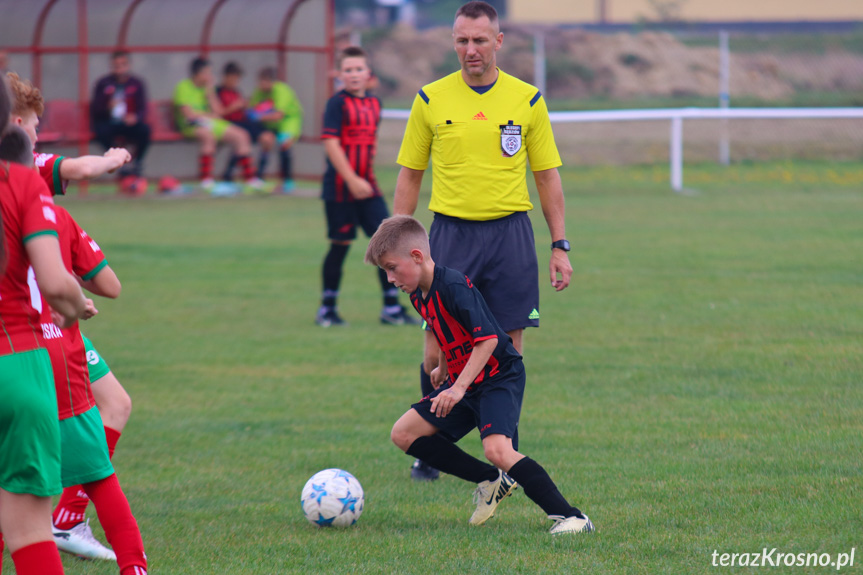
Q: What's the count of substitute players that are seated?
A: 3